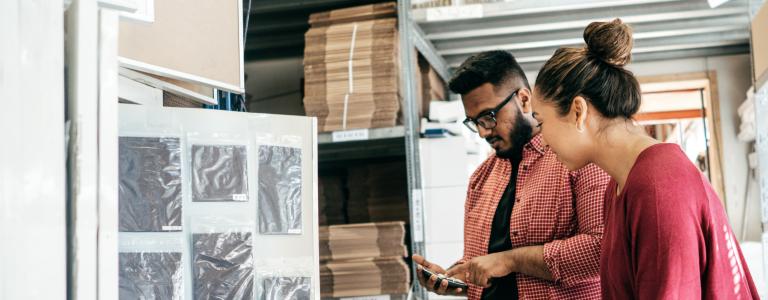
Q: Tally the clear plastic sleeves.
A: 6